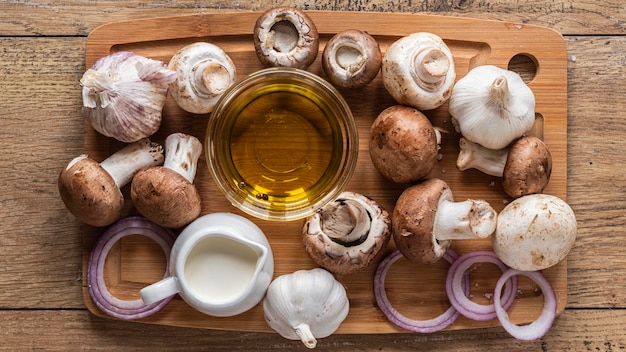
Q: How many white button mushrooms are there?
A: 3